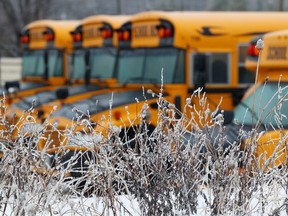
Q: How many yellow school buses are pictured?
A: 4